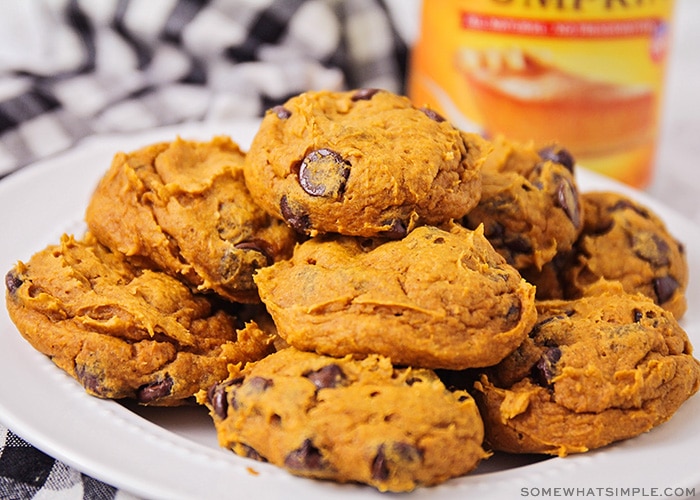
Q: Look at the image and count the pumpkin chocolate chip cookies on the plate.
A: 8